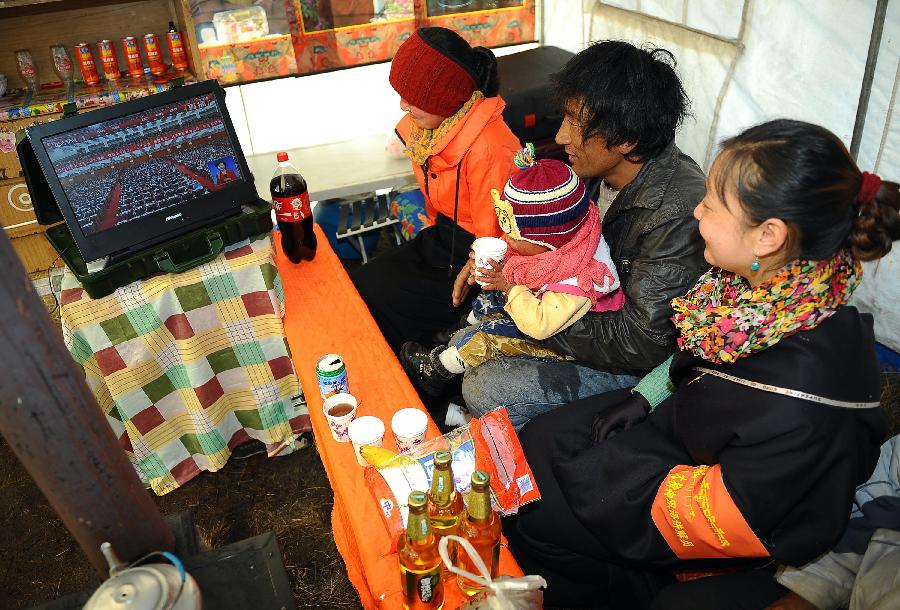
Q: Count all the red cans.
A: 5